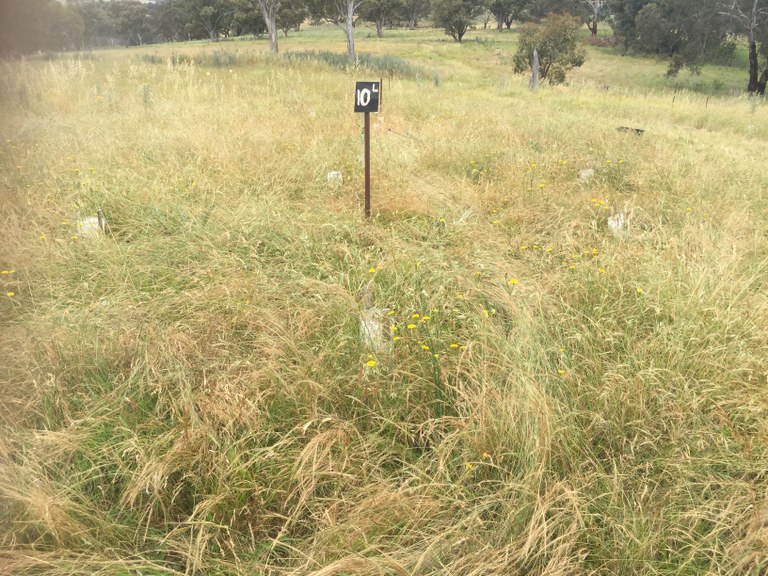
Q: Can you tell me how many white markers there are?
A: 5